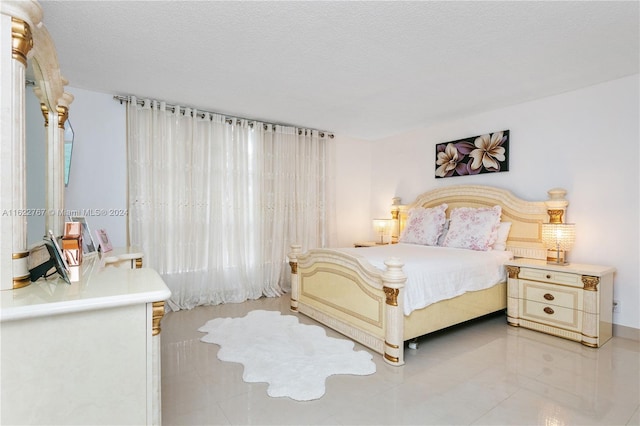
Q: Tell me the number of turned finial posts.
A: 4